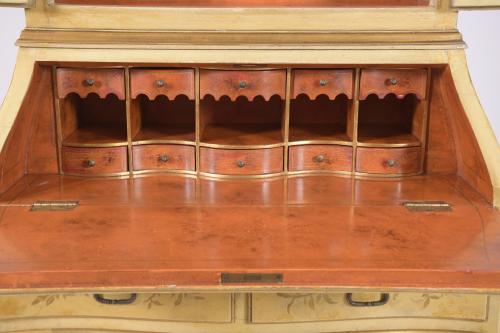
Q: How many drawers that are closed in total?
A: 12